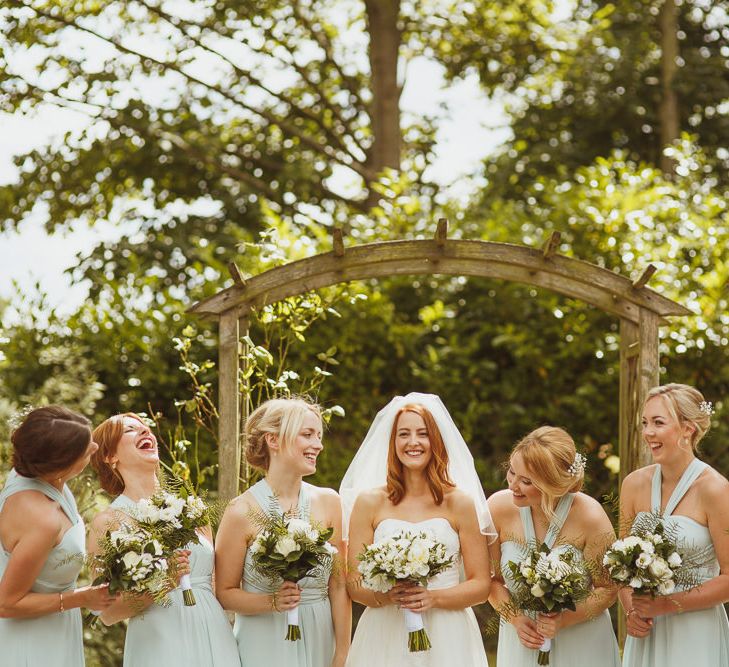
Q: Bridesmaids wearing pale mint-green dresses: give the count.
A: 5